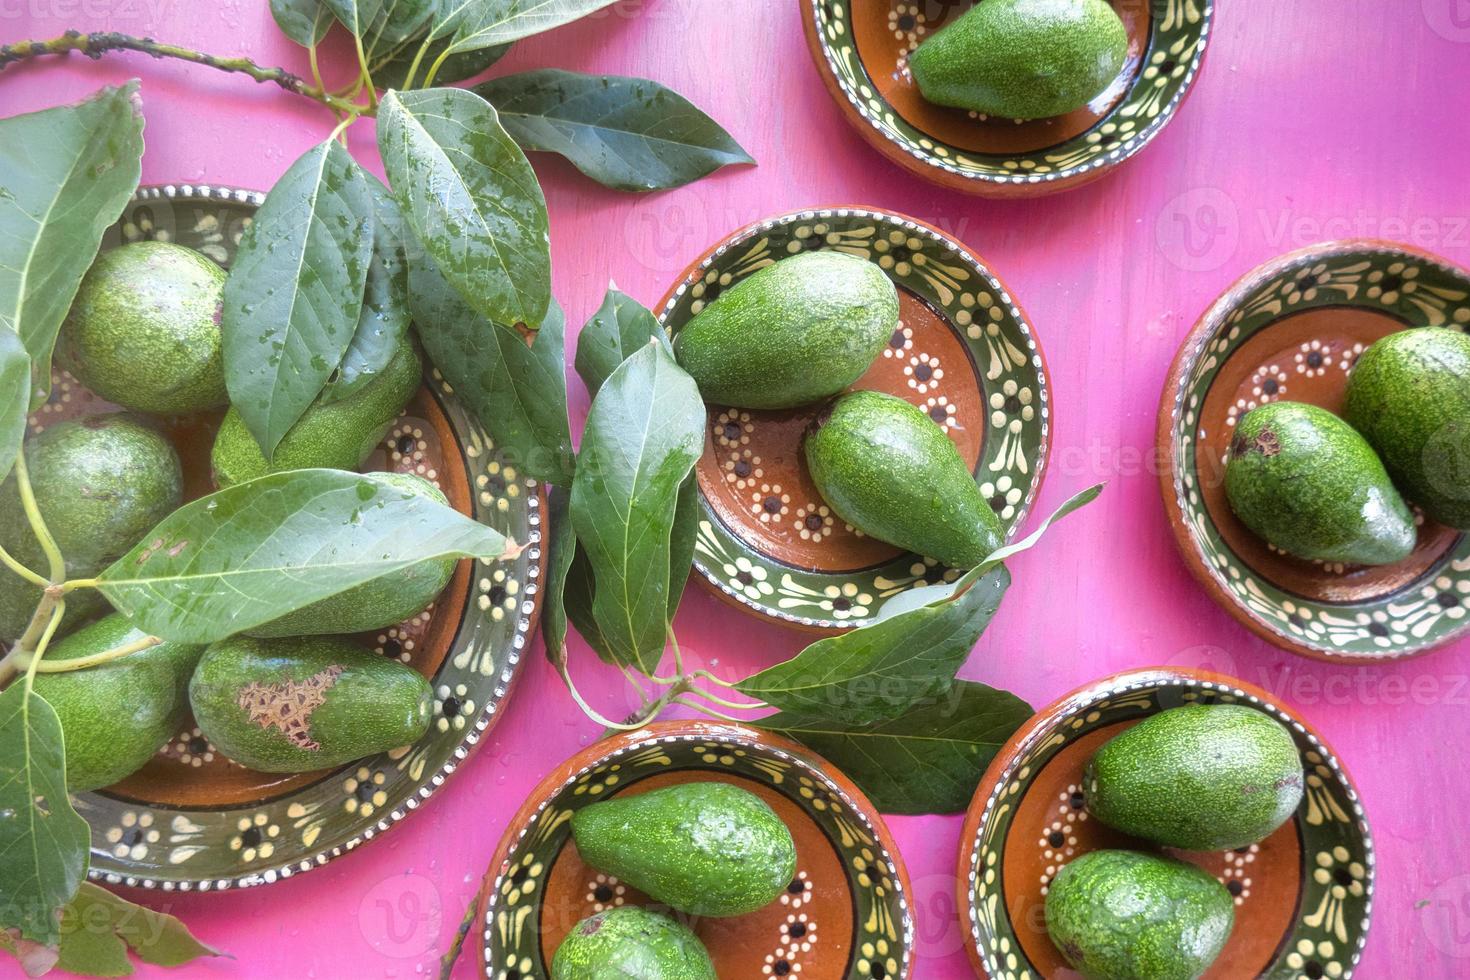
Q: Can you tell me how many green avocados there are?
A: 15